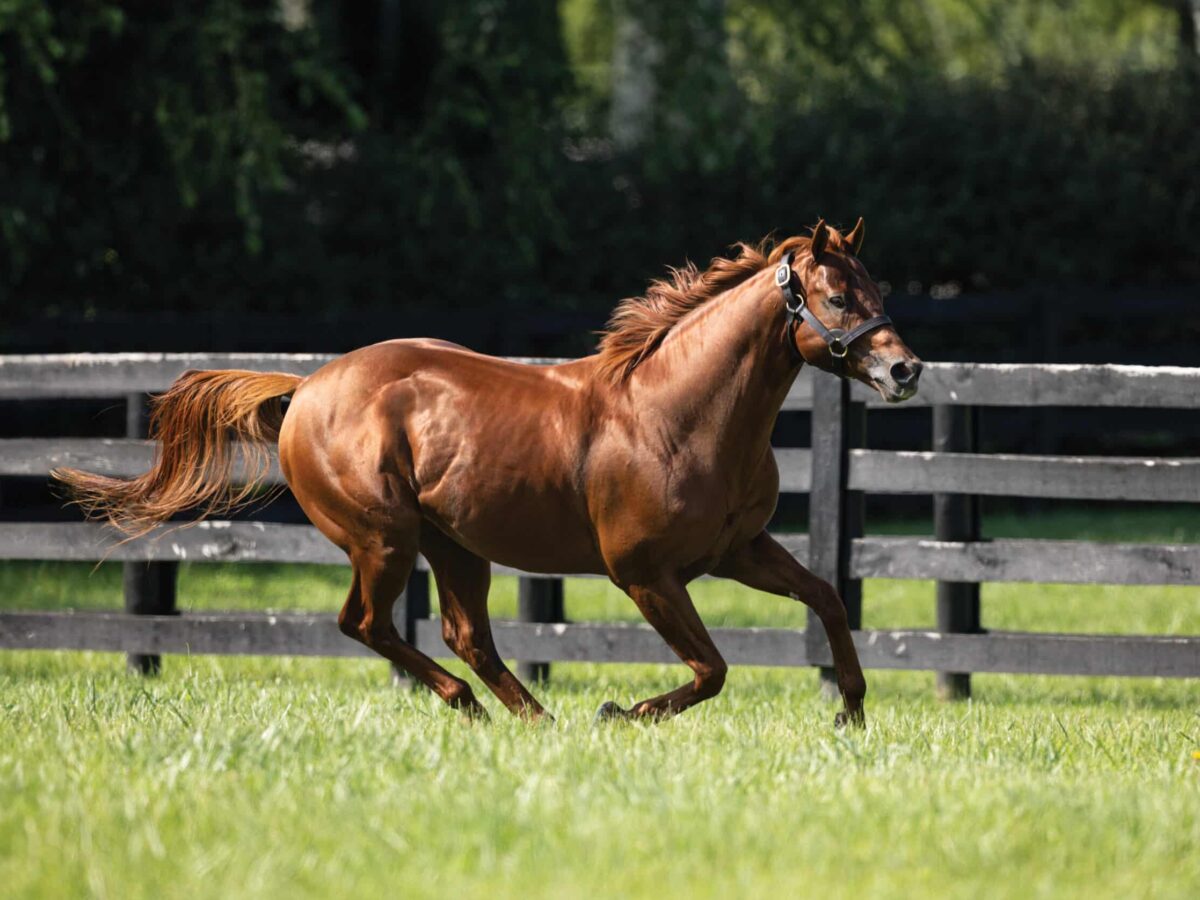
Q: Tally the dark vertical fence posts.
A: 5